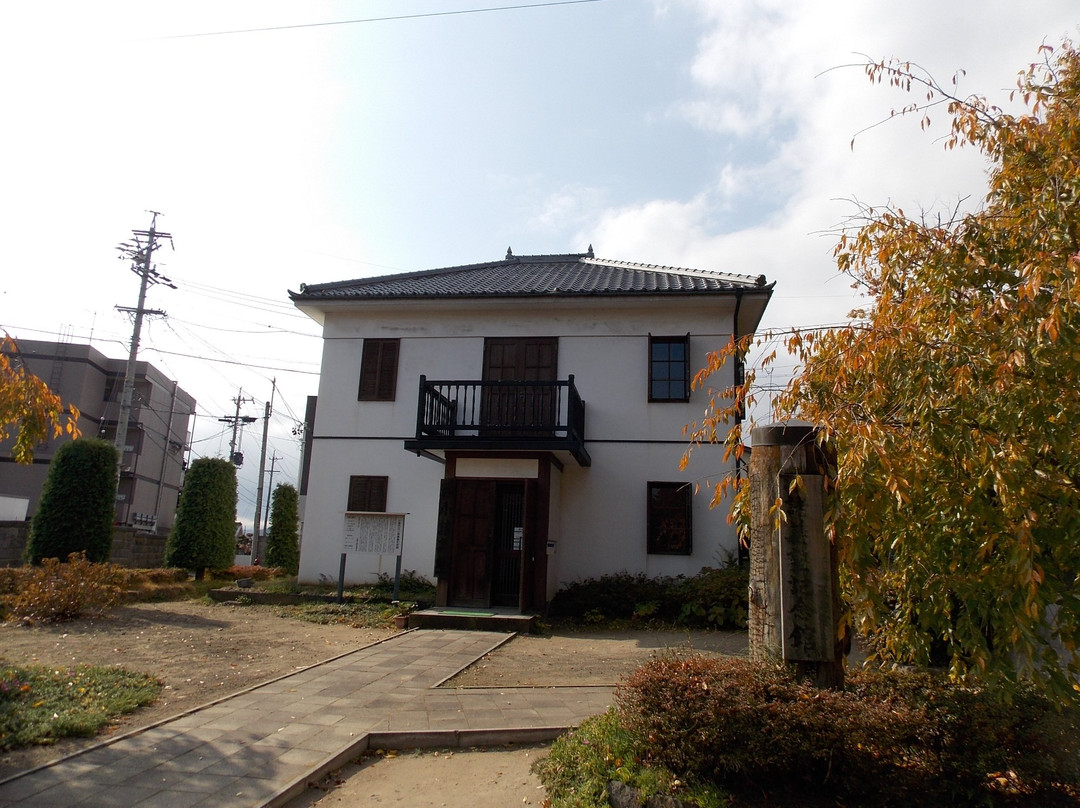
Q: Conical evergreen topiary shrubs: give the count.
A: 3